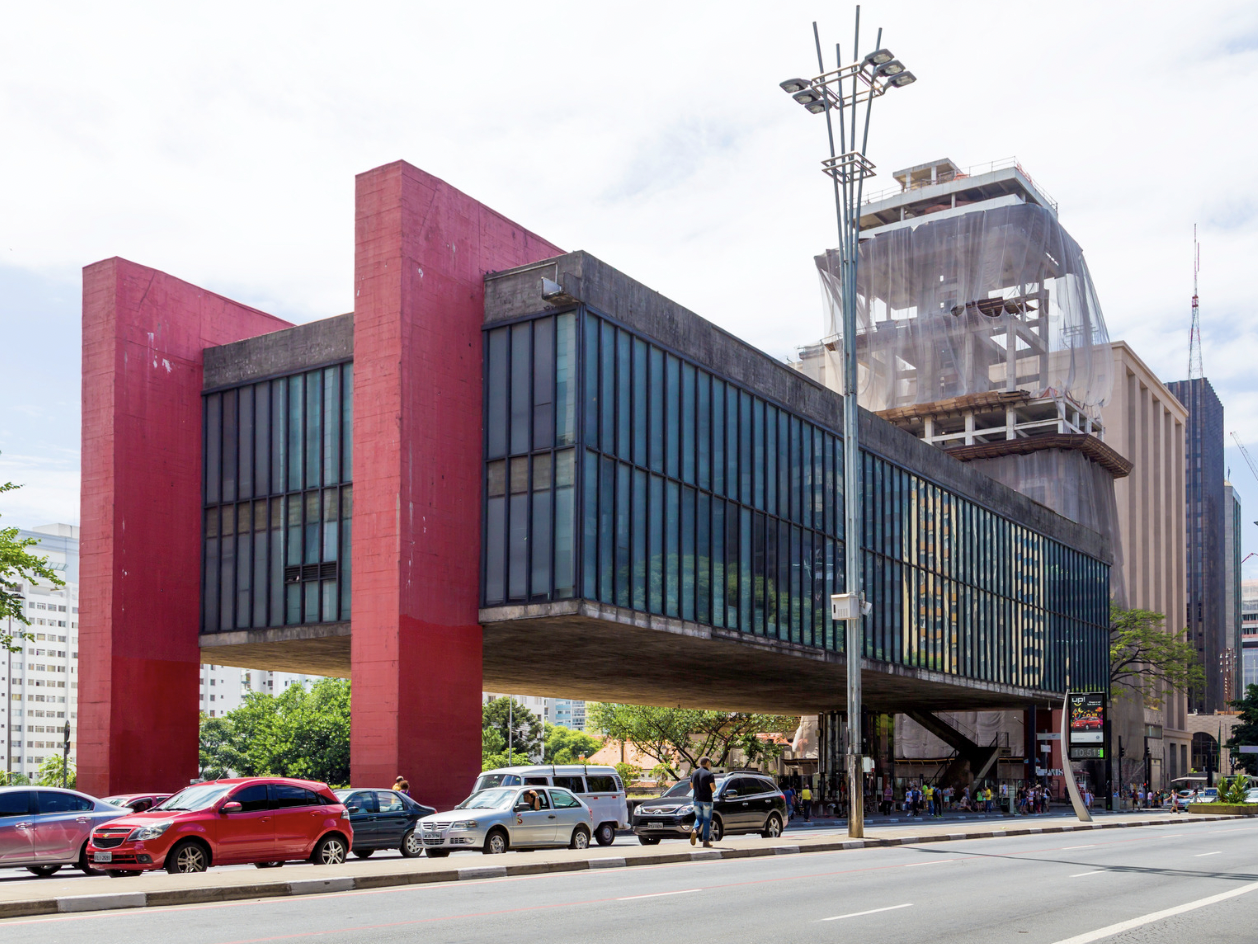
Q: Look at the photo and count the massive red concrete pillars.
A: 2